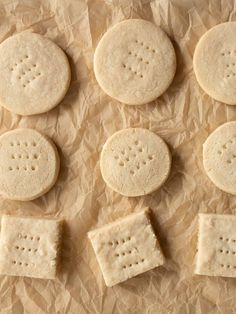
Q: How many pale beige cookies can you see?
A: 9